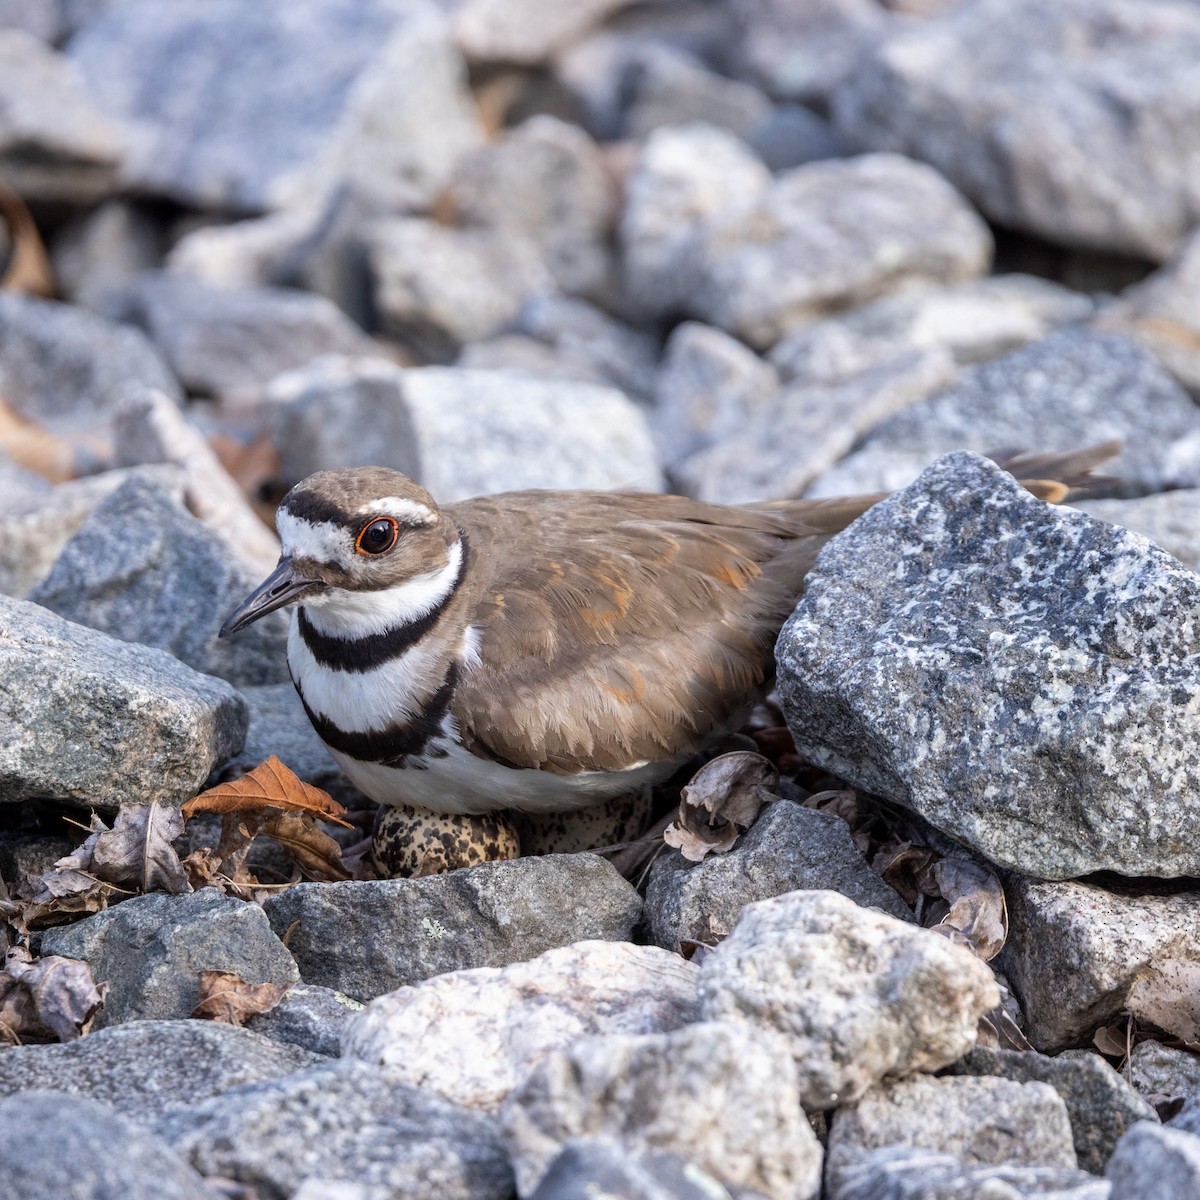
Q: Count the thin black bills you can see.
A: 1